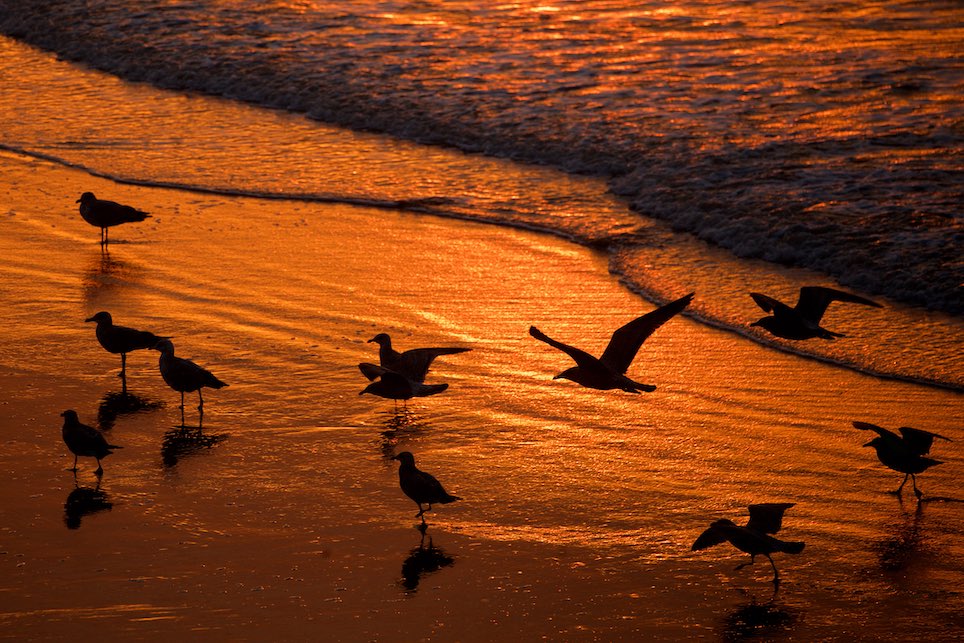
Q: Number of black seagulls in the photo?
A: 11